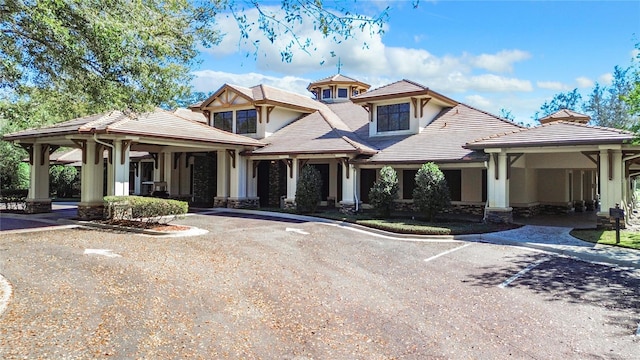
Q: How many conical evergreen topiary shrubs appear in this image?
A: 3